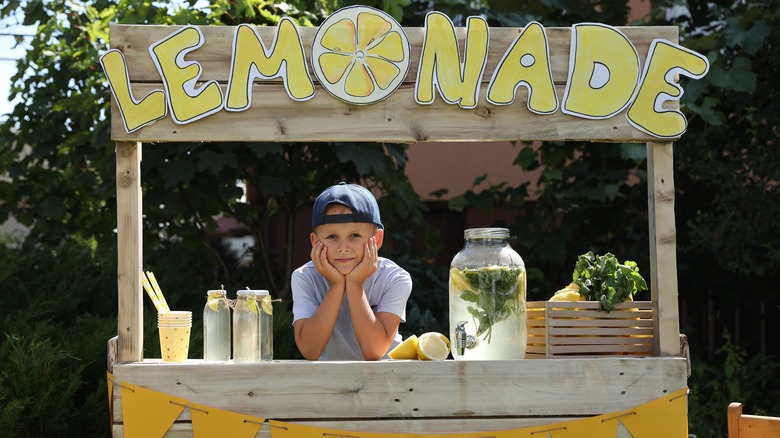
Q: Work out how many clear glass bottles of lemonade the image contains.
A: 3